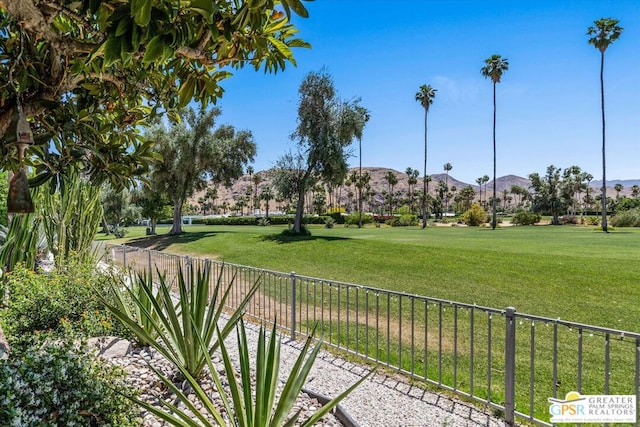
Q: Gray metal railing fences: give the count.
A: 1